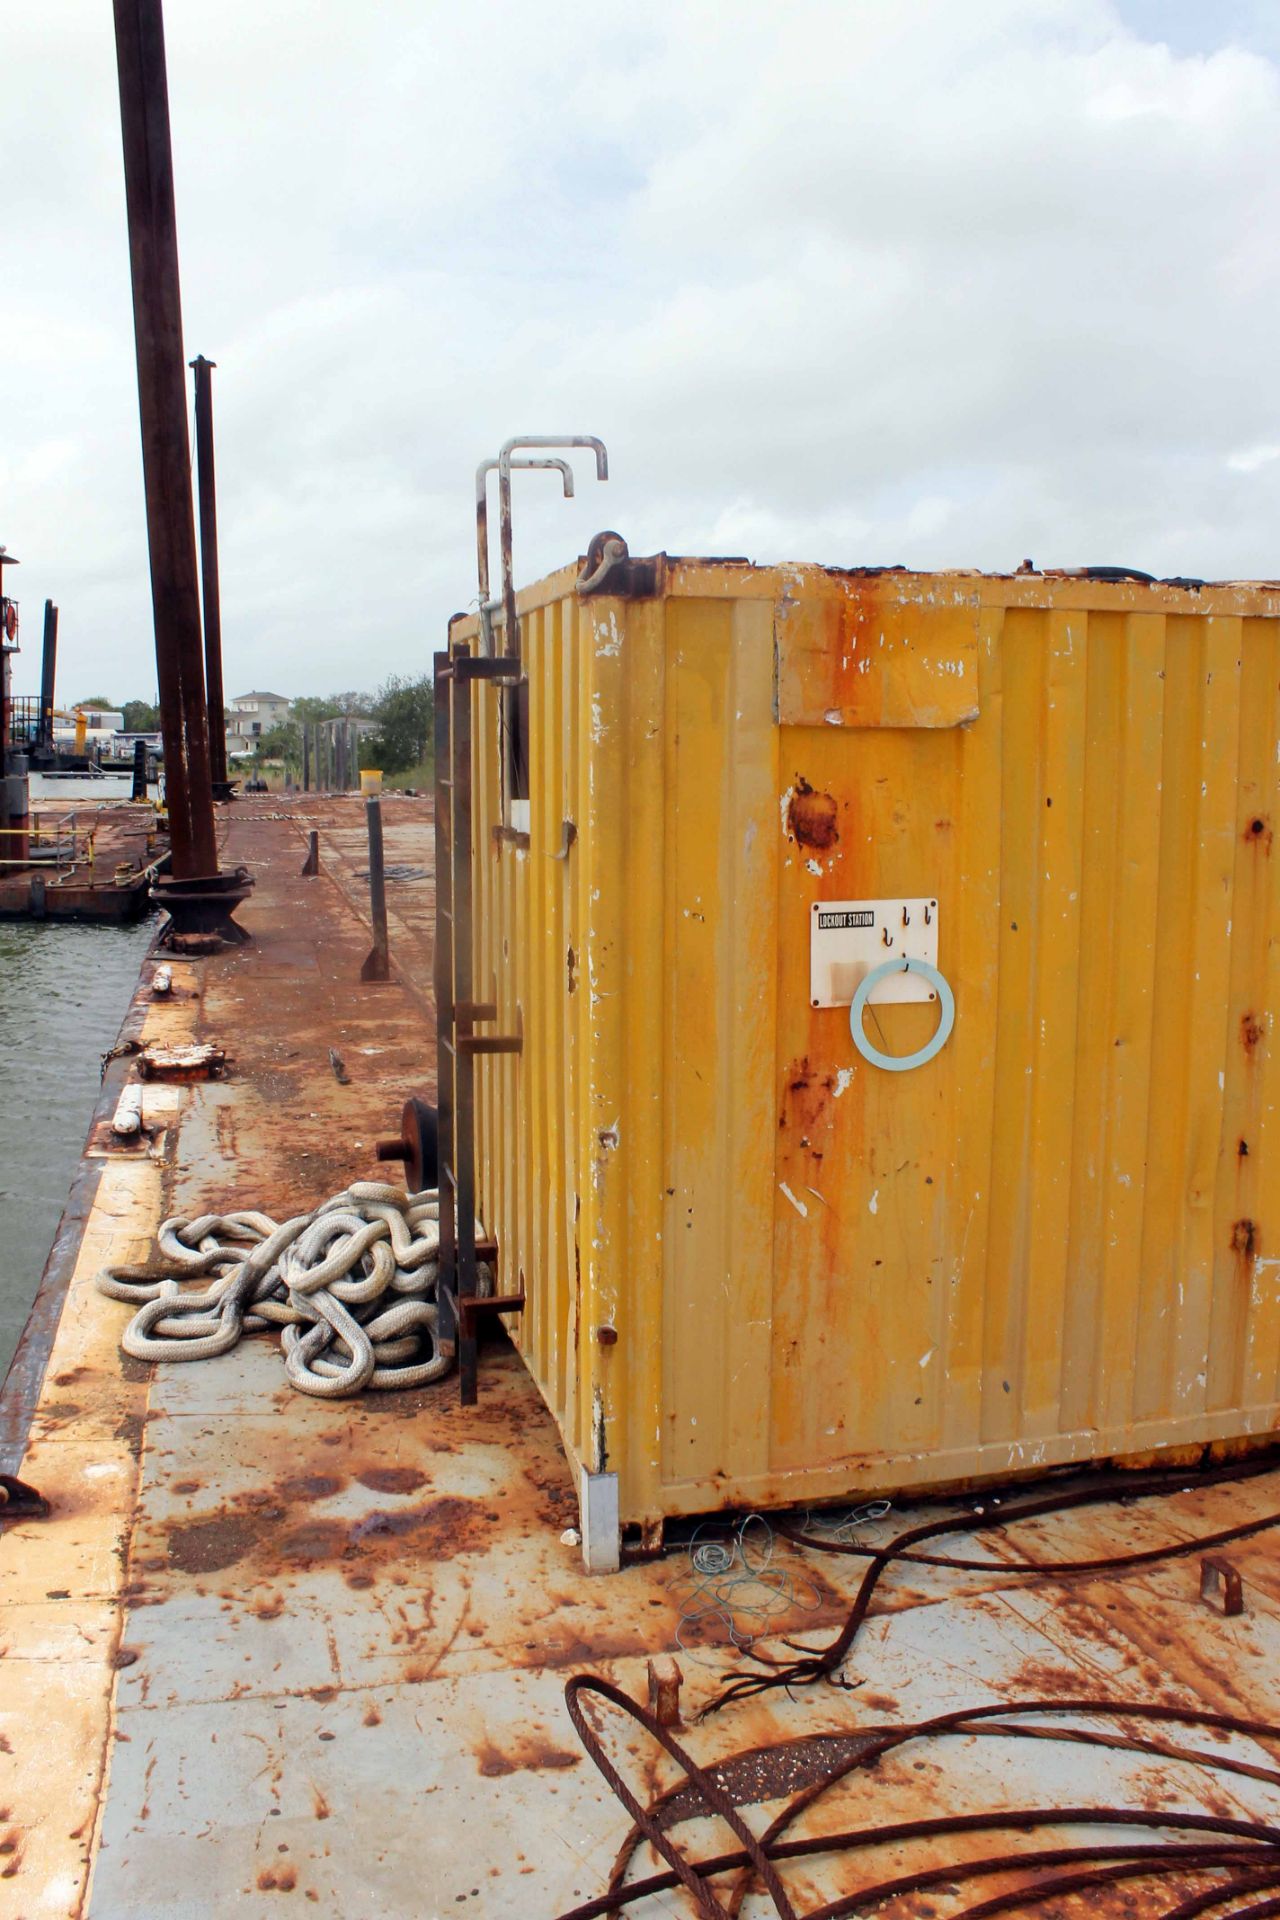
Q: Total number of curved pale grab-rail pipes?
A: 2